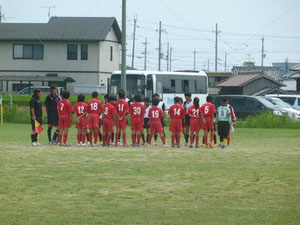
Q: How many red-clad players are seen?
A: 10